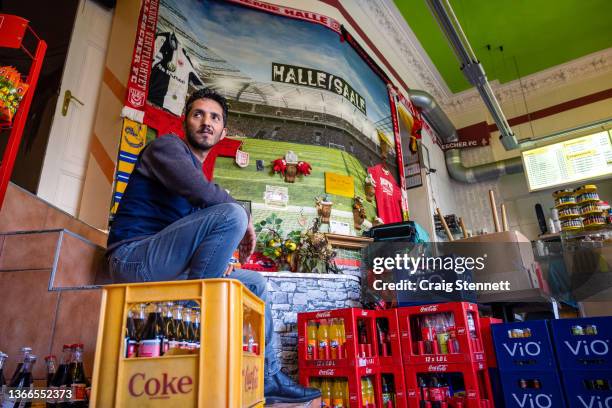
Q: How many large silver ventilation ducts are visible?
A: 1